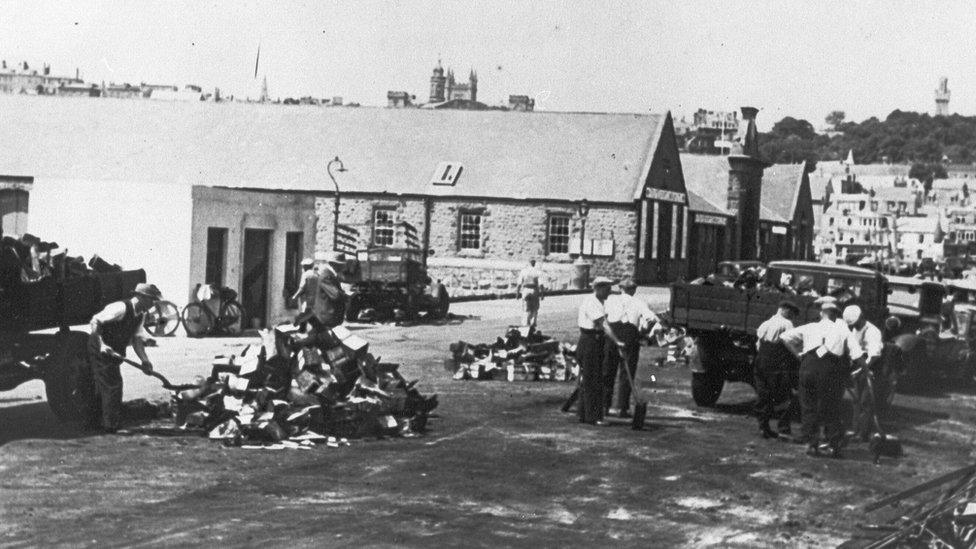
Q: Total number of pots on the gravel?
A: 0